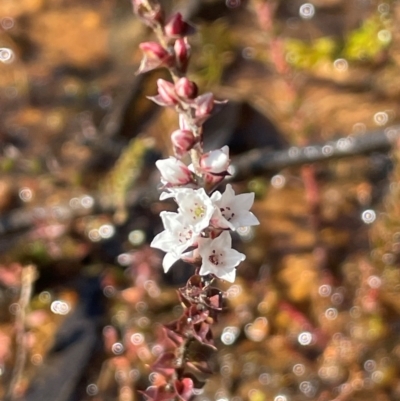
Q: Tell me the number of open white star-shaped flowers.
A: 4